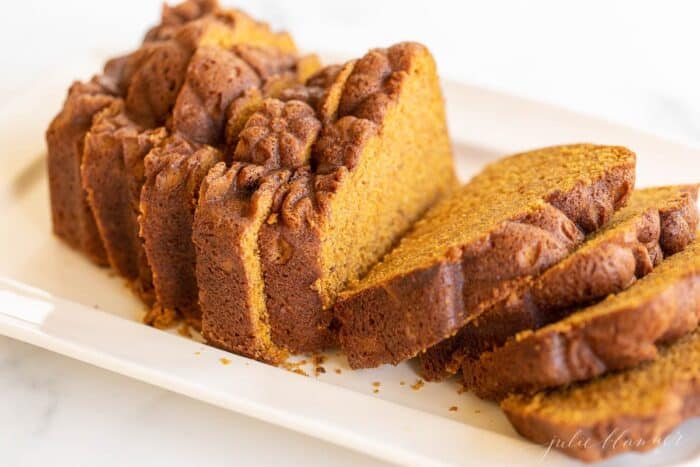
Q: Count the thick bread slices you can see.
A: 9